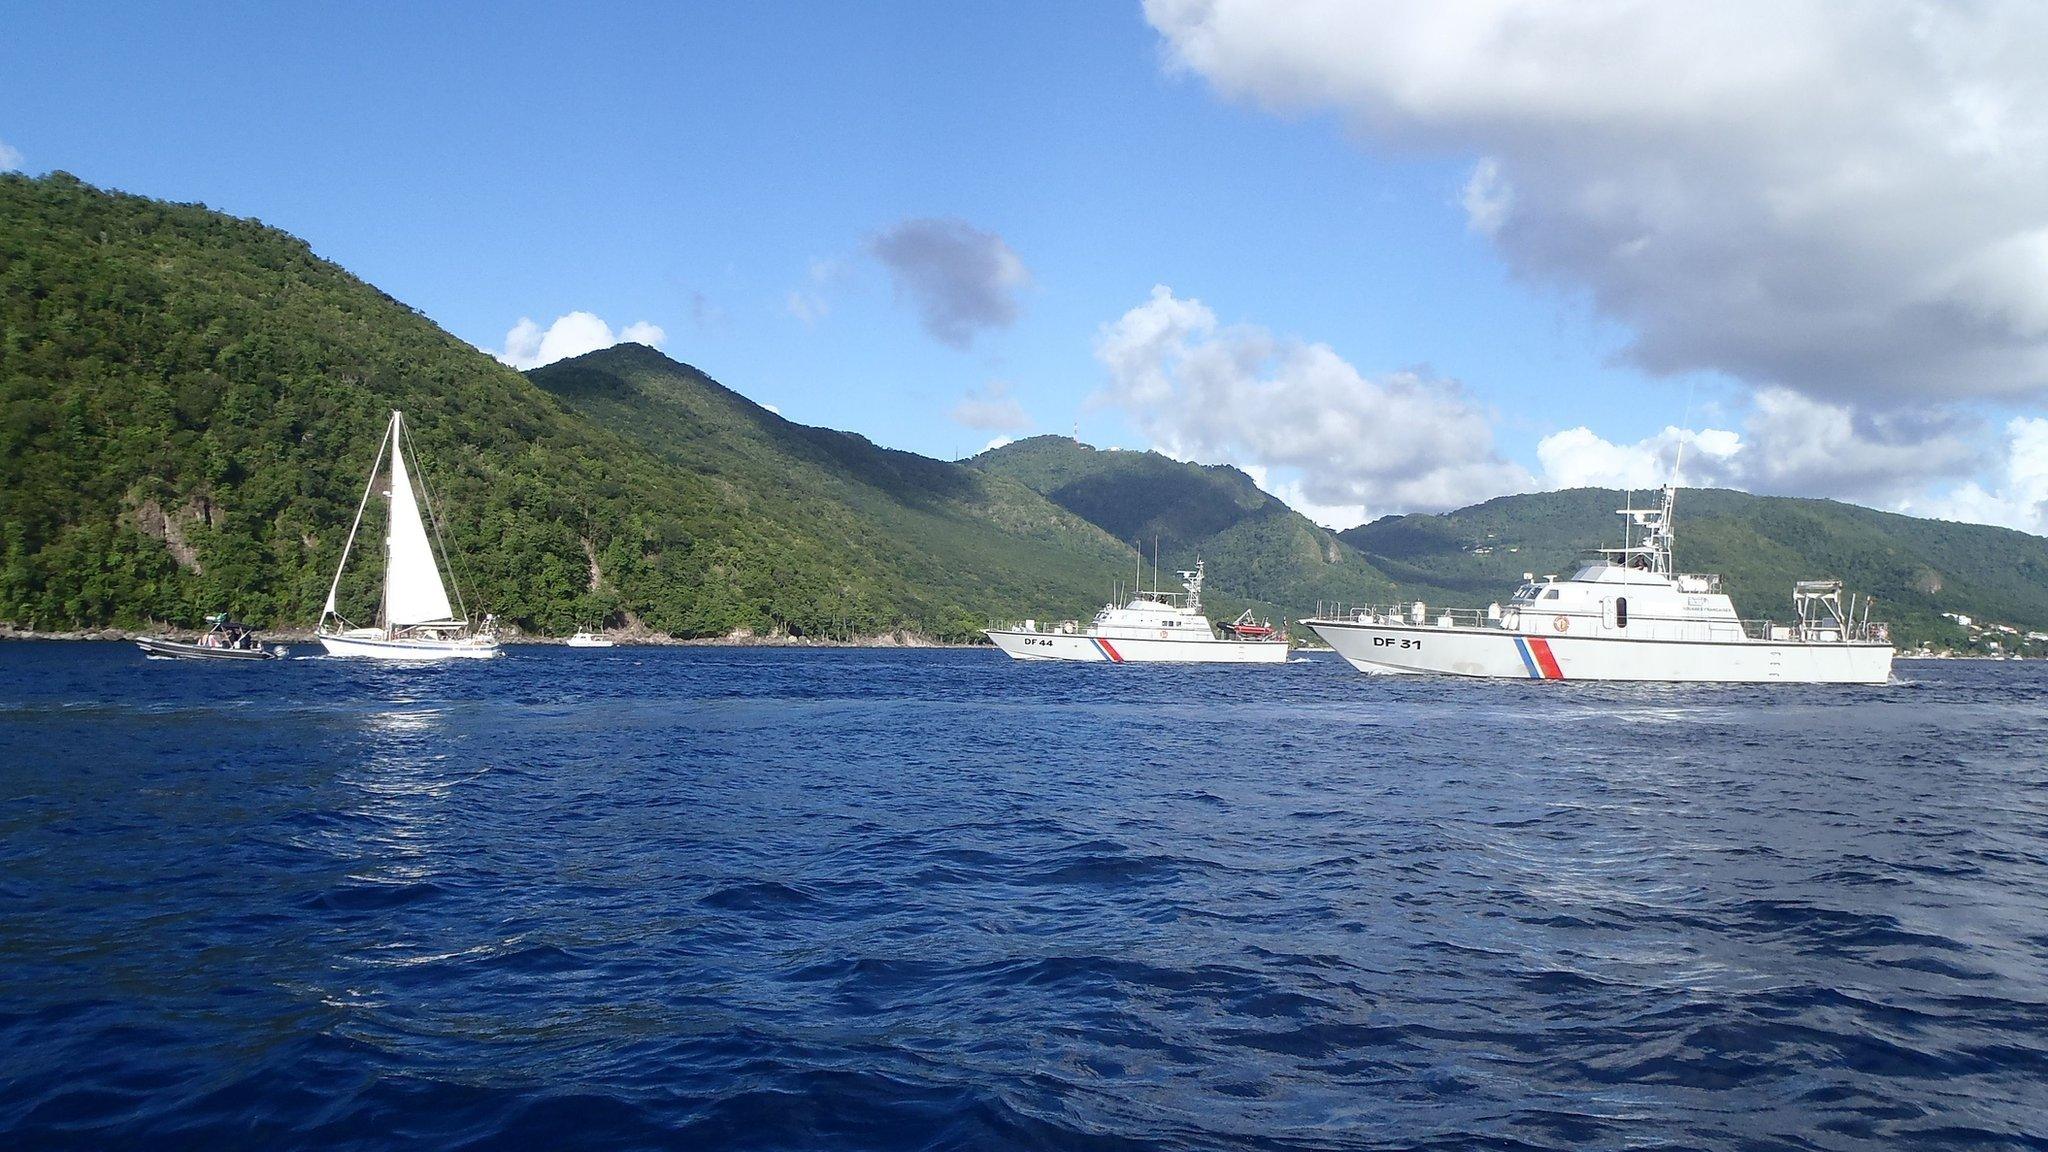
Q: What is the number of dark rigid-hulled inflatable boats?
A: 1